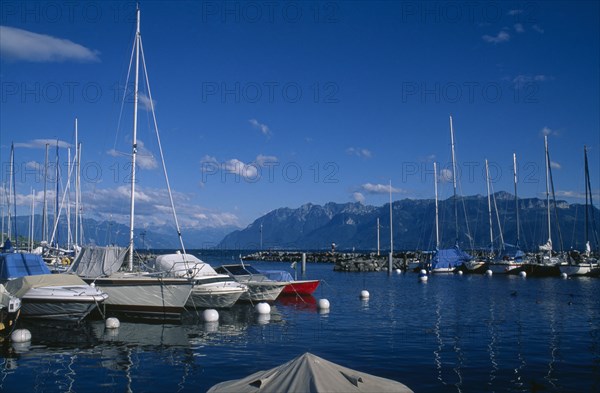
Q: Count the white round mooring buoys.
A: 13